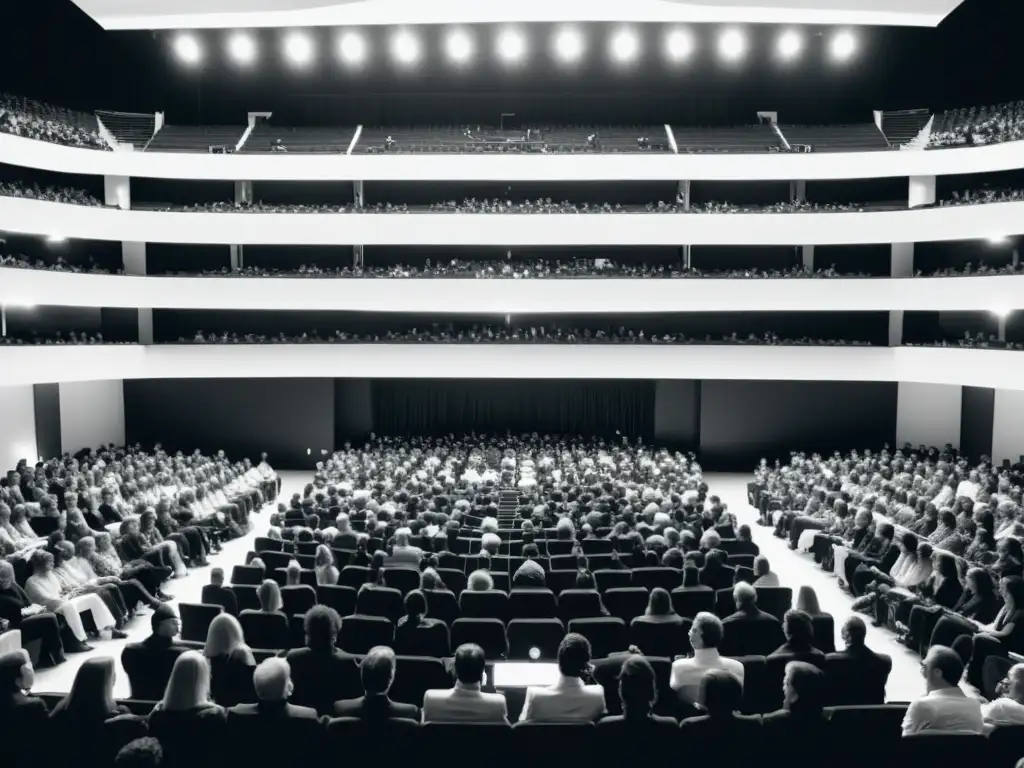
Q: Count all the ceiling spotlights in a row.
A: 13